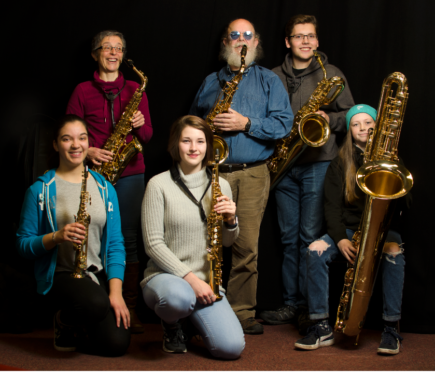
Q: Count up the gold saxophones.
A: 6